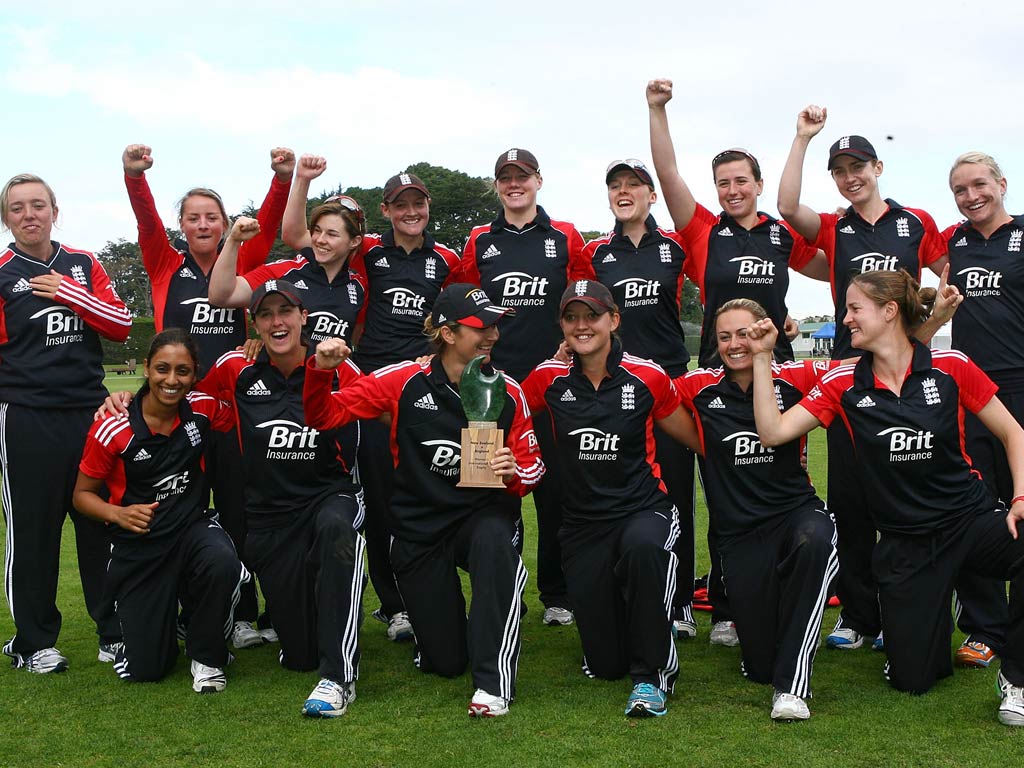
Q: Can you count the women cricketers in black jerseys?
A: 15